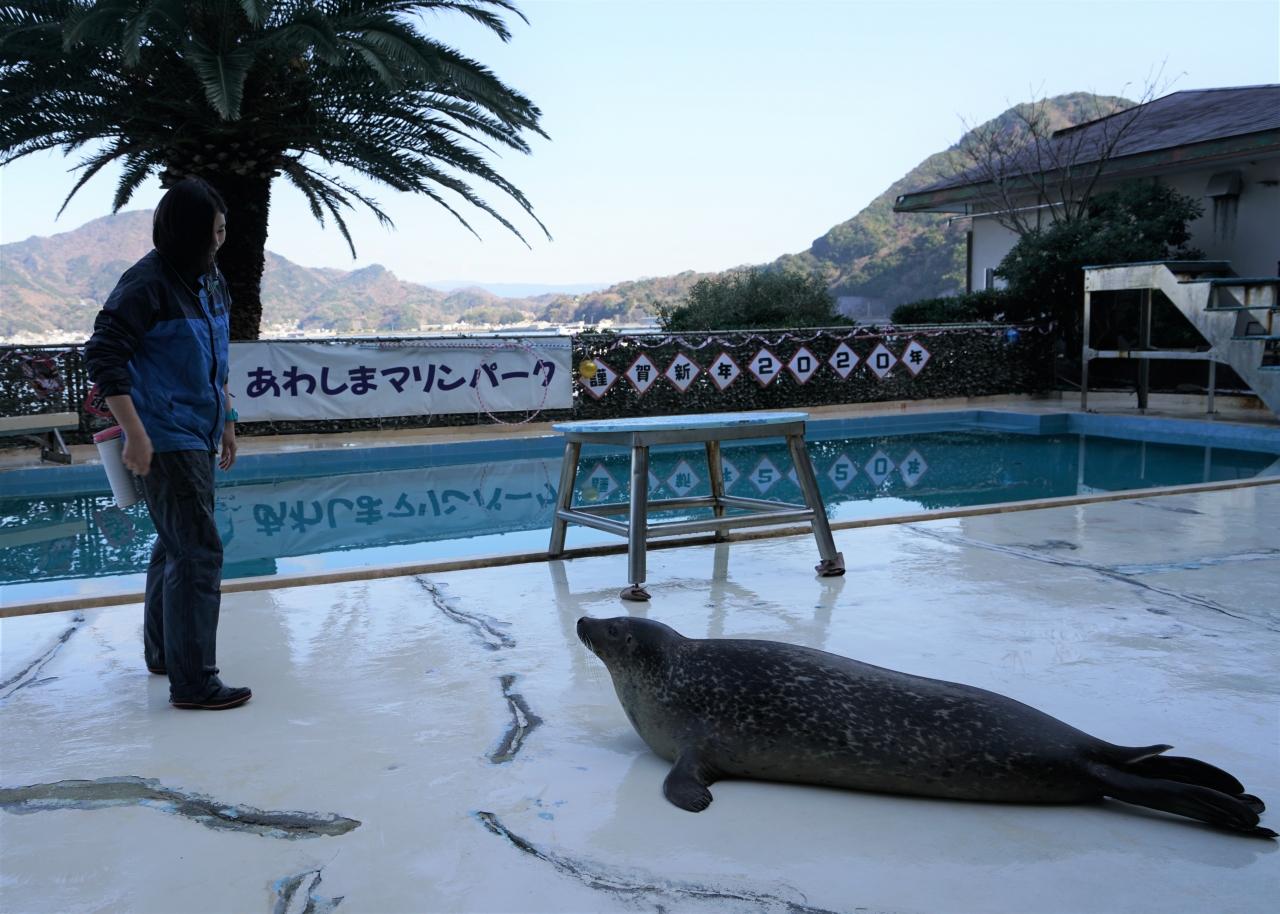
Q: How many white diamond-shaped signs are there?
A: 9